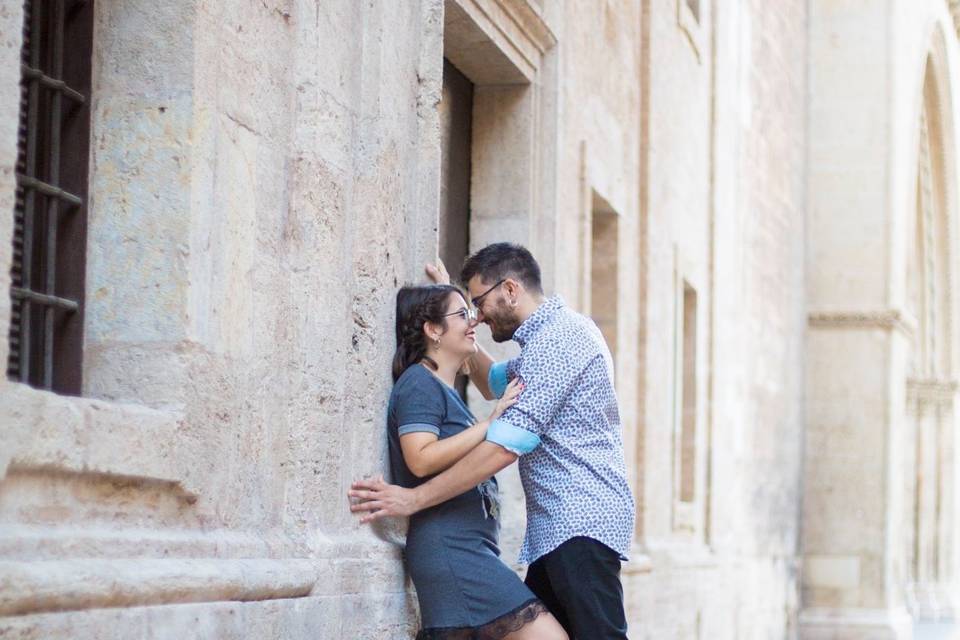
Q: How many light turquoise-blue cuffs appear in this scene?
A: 2